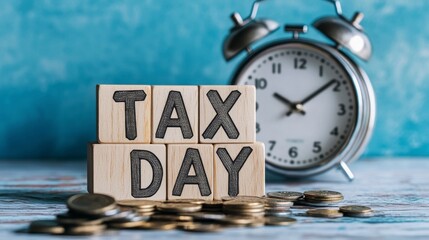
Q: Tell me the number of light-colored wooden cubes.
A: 6